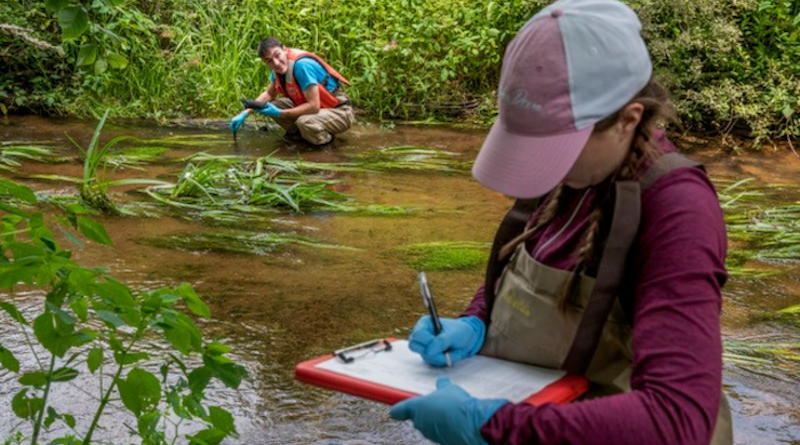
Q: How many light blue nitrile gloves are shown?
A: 4